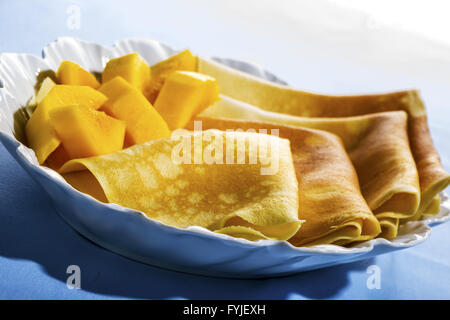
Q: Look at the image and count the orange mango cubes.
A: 7